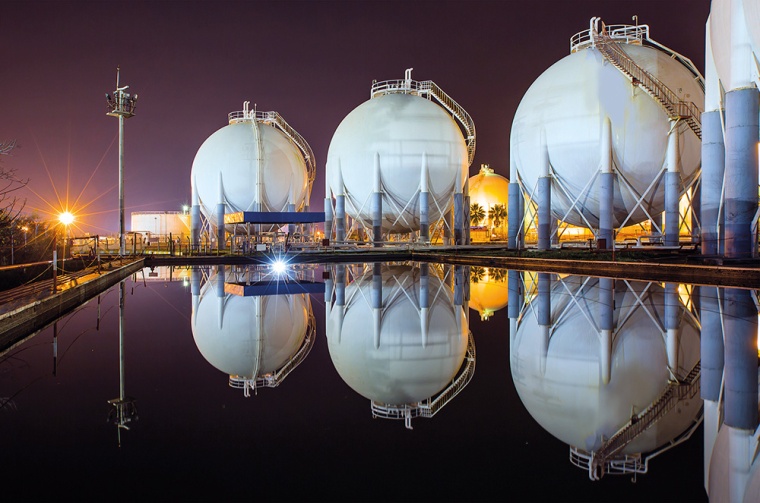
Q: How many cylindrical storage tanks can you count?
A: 1